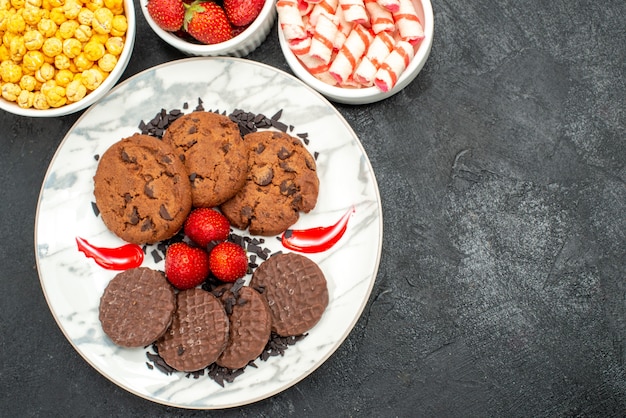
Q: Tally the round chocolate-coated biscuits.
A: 4